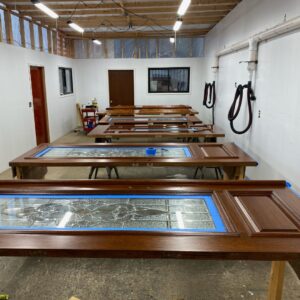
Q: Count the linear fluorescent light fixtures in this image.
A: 6